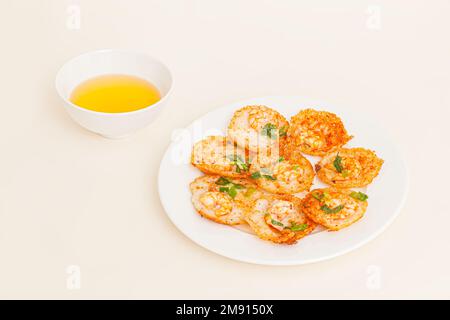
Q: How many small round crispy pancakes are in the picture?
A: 8